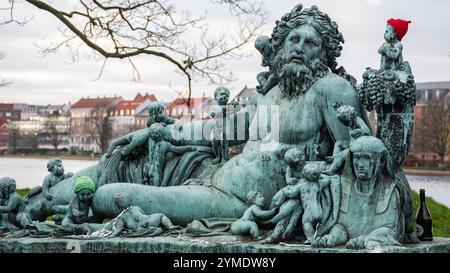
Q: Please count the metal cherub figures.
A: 13